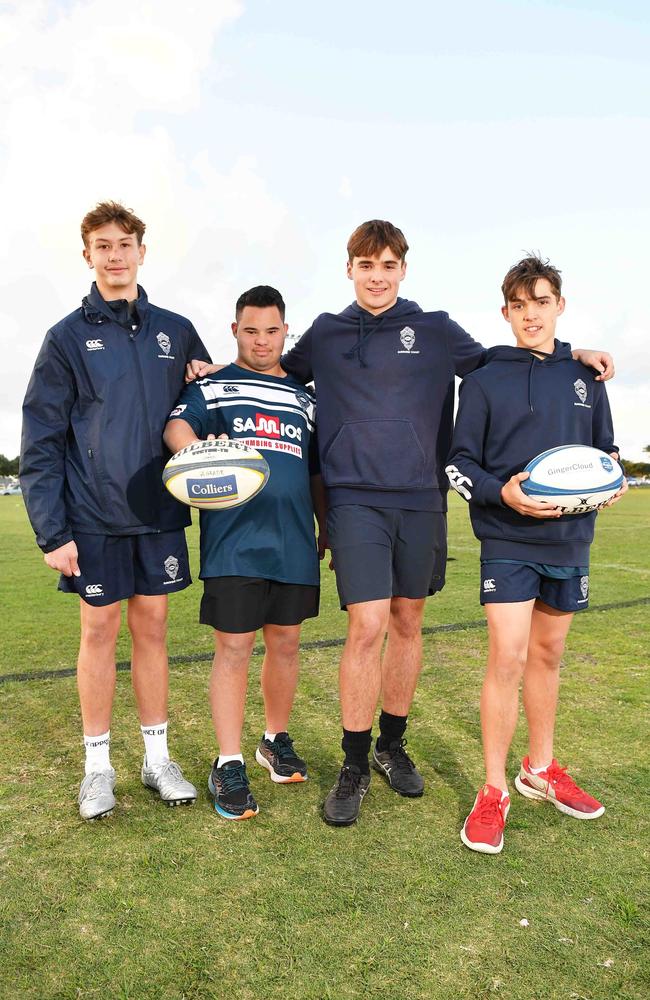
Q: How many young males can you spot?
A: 4